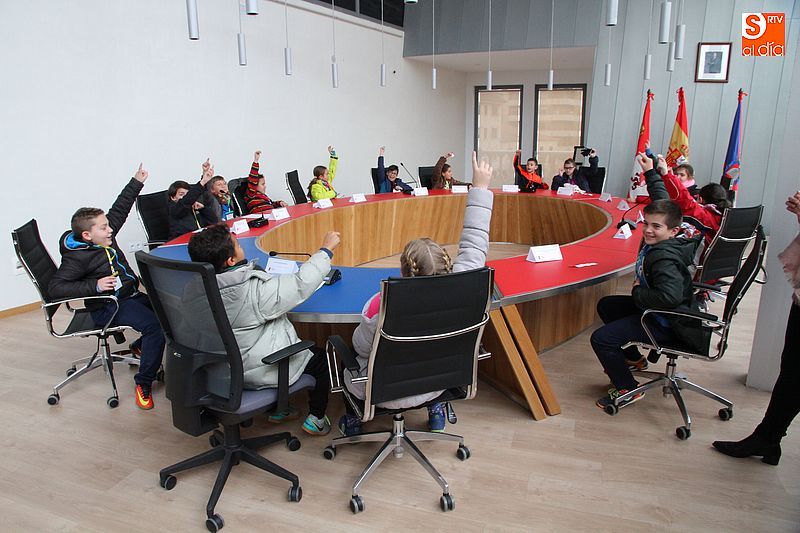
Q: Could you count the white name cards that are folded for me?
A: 14